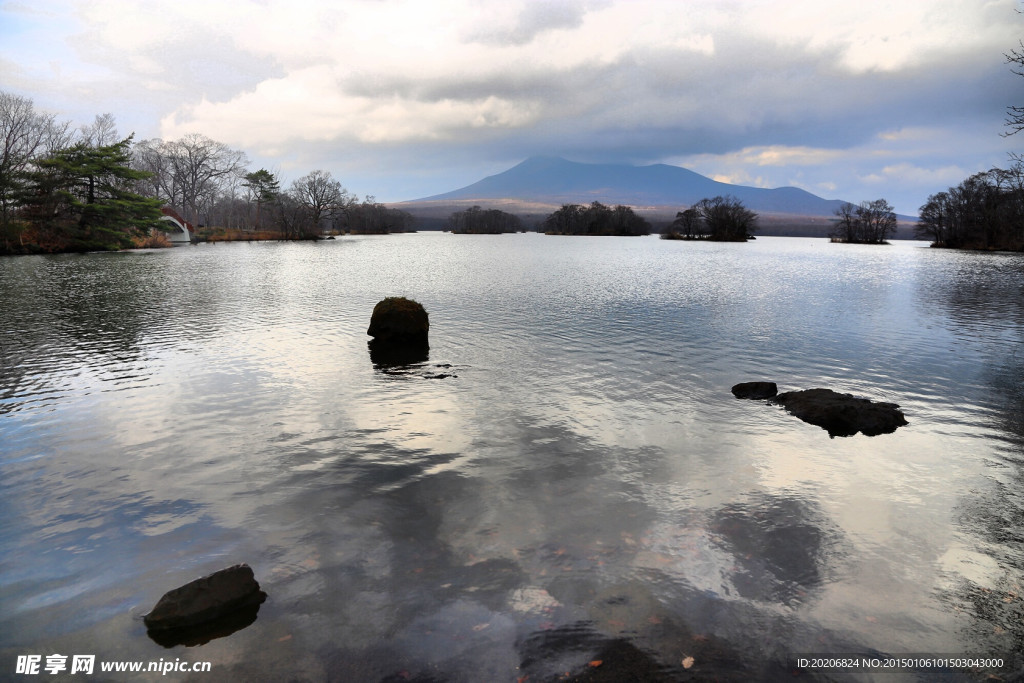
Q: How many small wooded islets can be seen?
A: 4